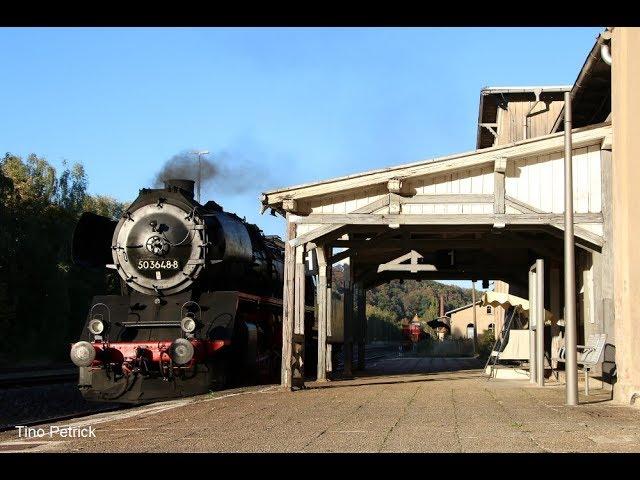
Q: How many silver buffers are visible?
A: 2